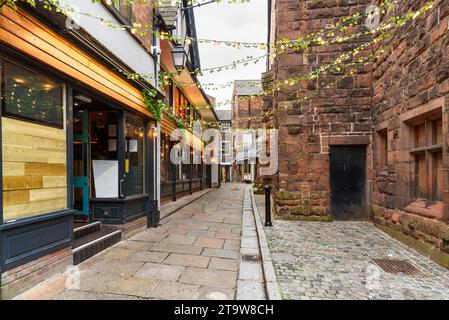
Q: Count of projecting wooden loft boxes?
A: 0